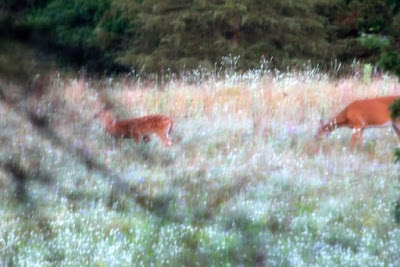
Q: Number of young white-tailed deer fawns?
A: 1